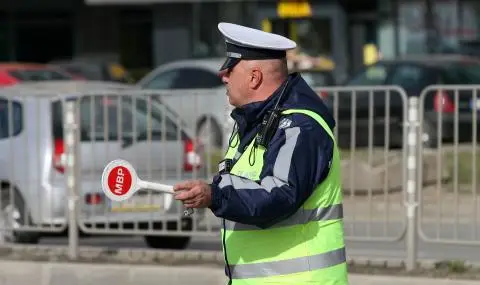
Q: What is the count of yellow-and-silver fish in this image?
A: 0